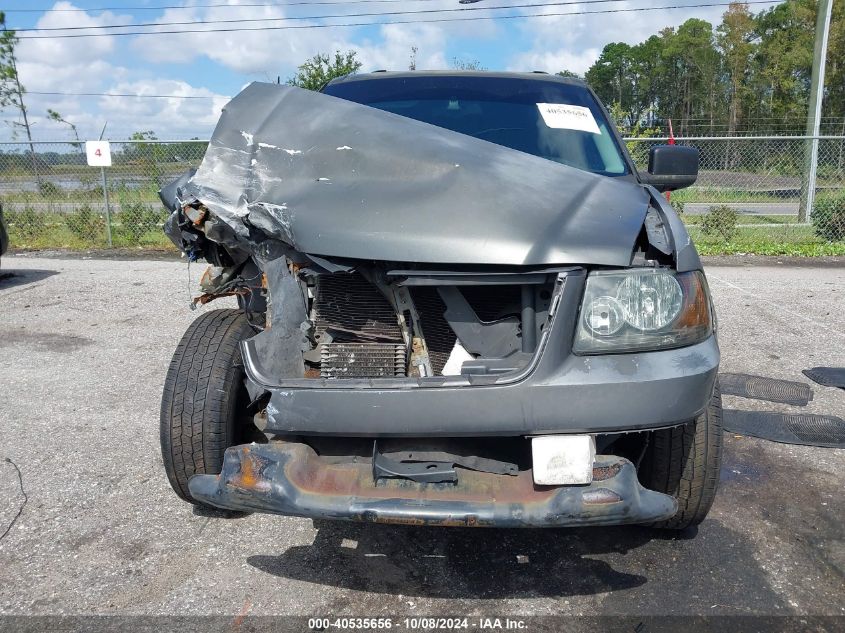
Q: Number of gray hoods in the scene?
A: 1